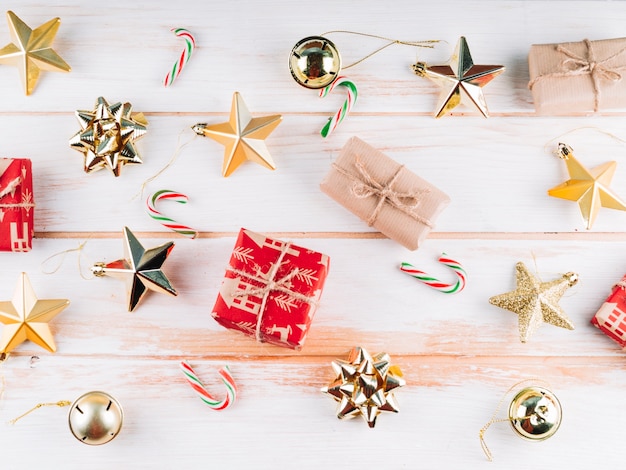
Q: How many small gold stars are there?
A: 7